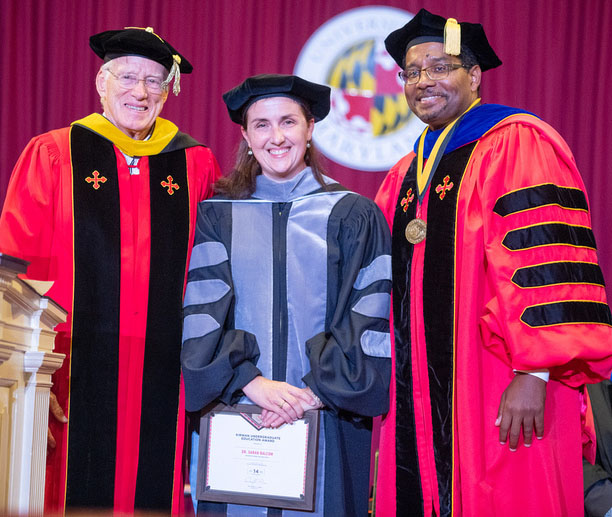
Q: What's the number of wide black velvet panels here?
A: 4